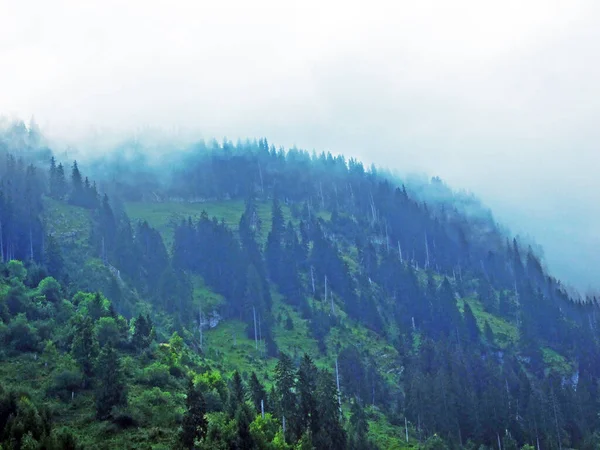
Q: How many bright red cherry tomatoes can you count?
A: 0